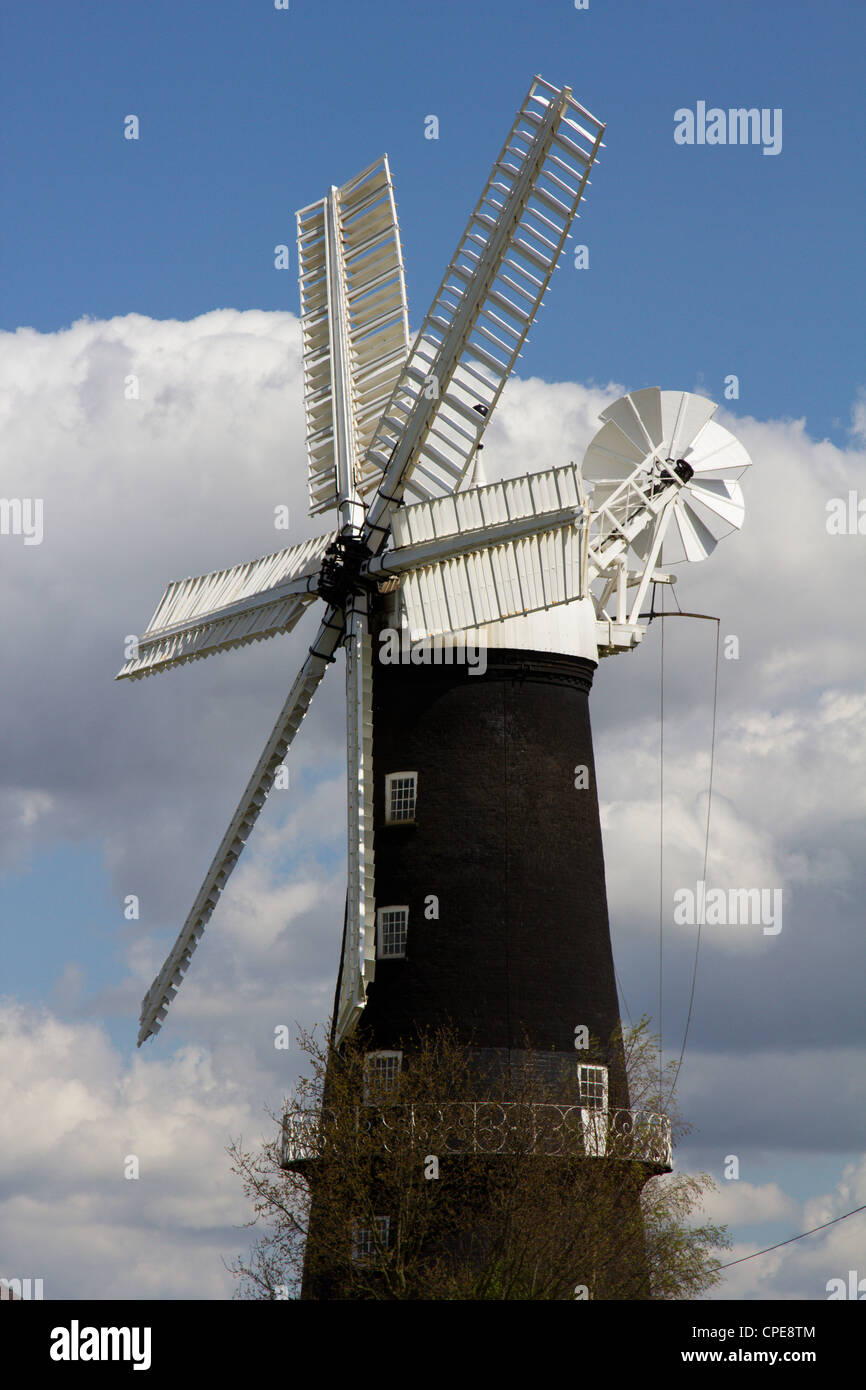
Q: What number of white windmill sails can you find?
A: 6